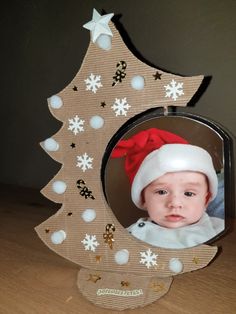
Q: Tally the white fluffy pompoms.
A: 10